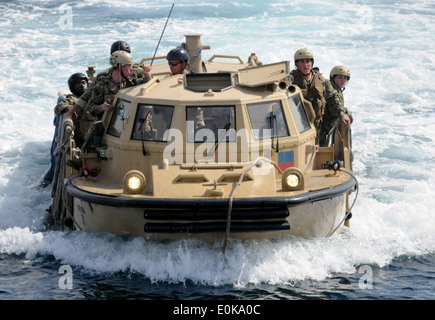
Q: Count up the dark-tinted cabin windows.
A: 5